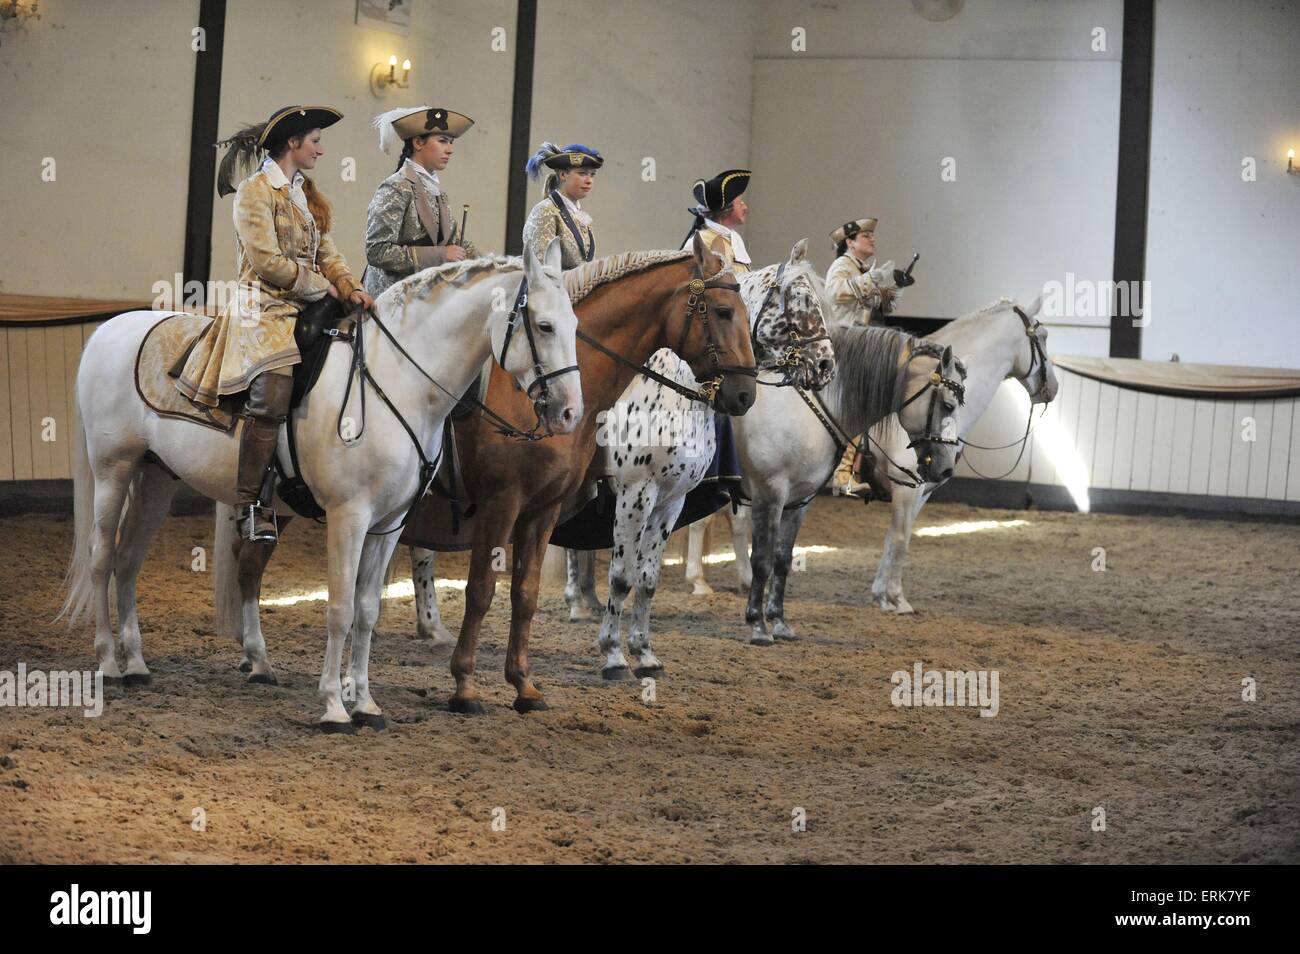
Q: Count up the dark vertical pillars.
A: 3